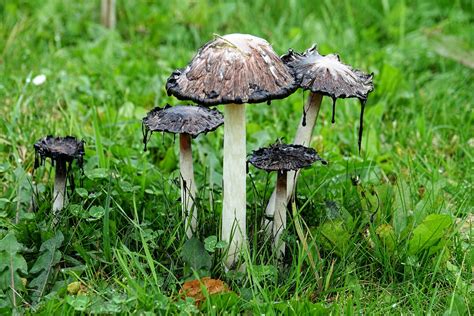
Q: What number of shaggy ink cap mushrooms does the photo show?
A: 5